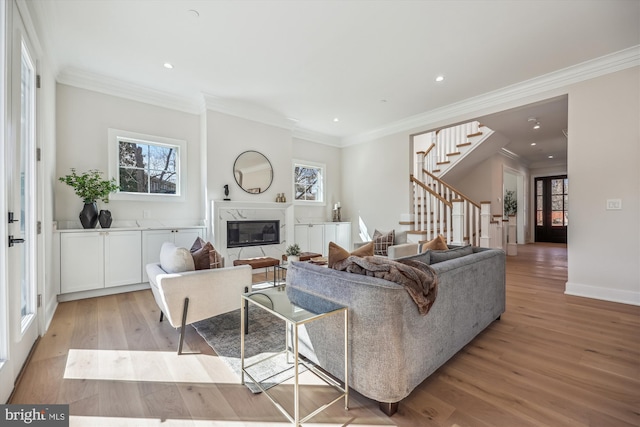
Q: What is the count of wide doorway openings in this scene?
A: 1